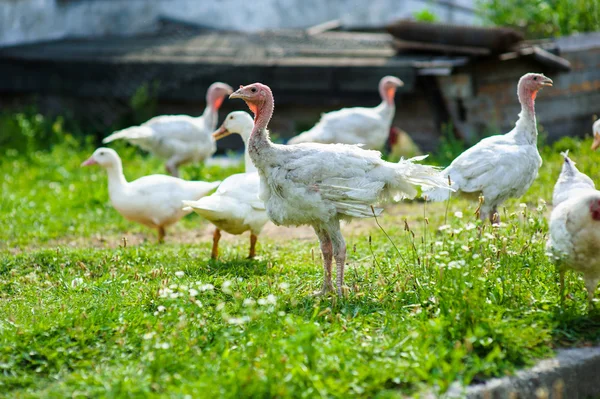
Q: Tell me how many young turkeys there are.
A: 4